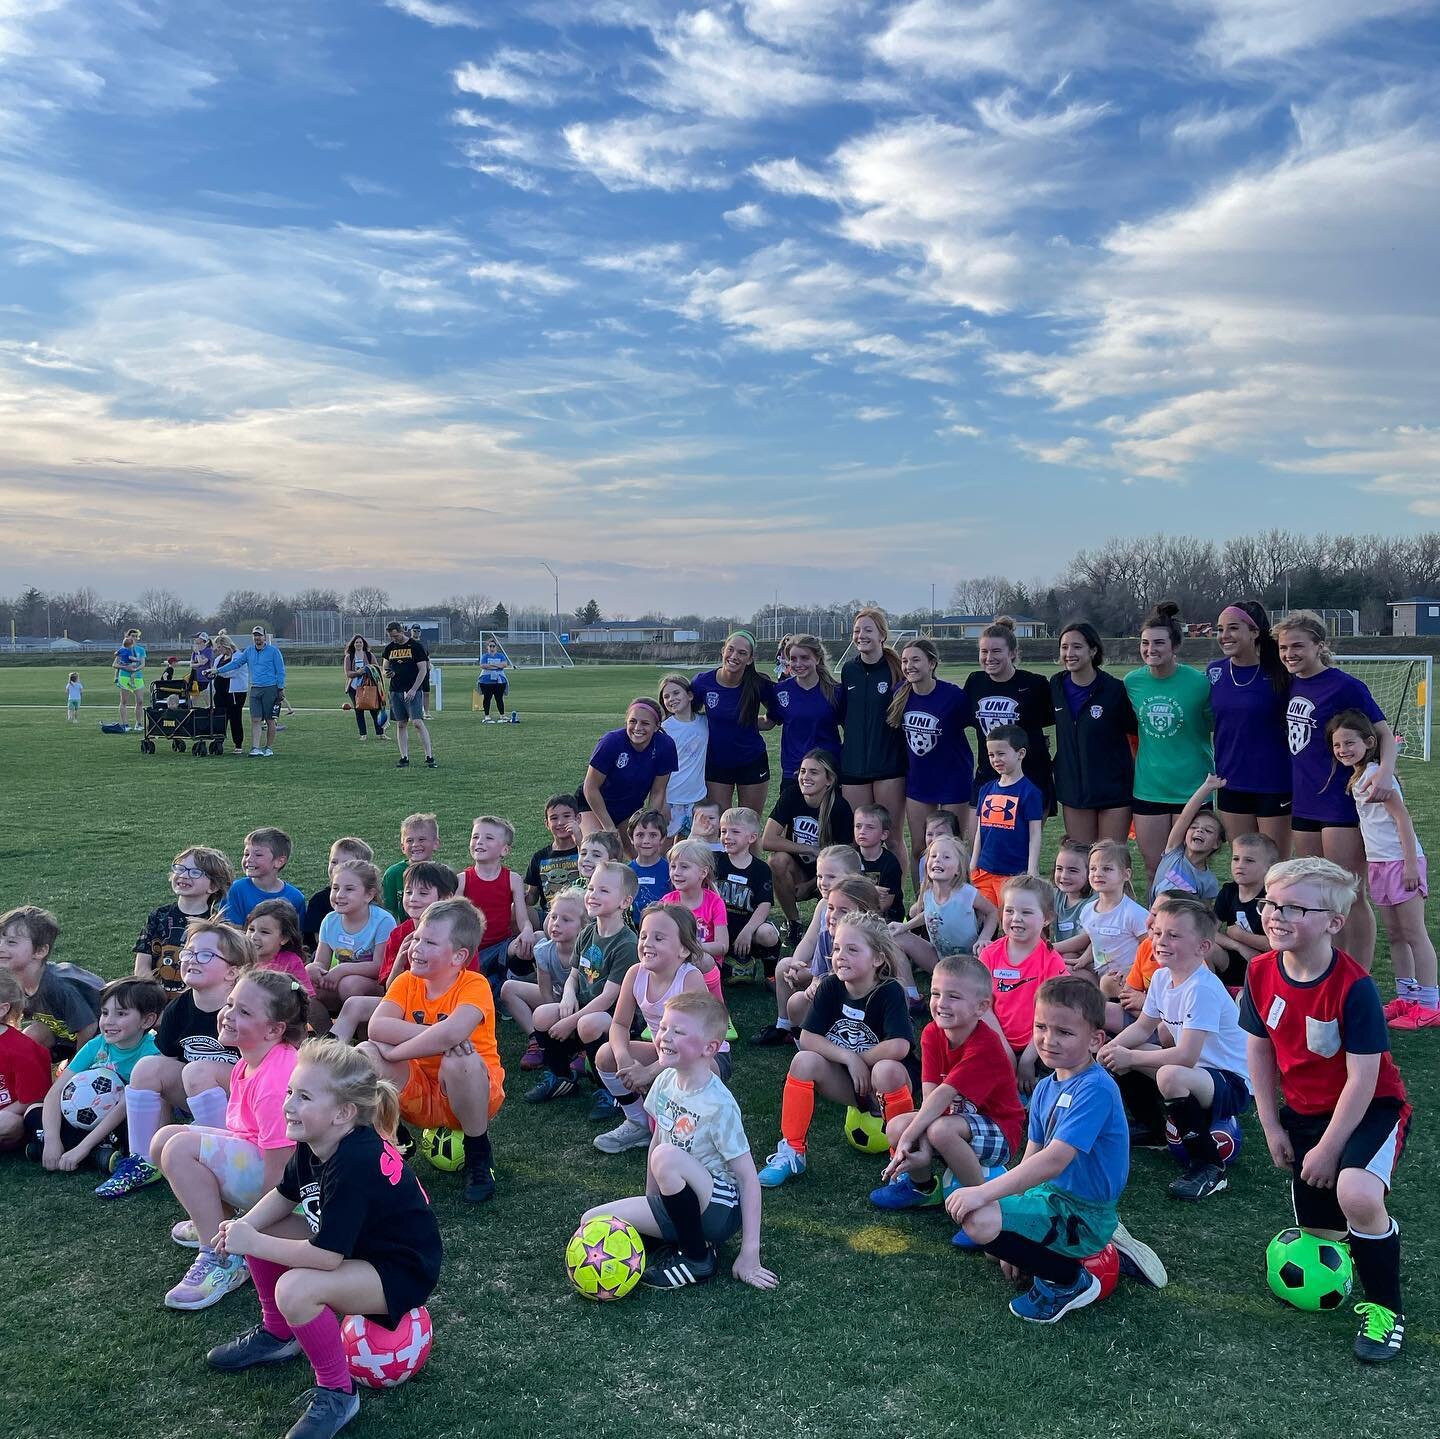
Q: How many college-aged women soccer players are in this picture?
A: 11